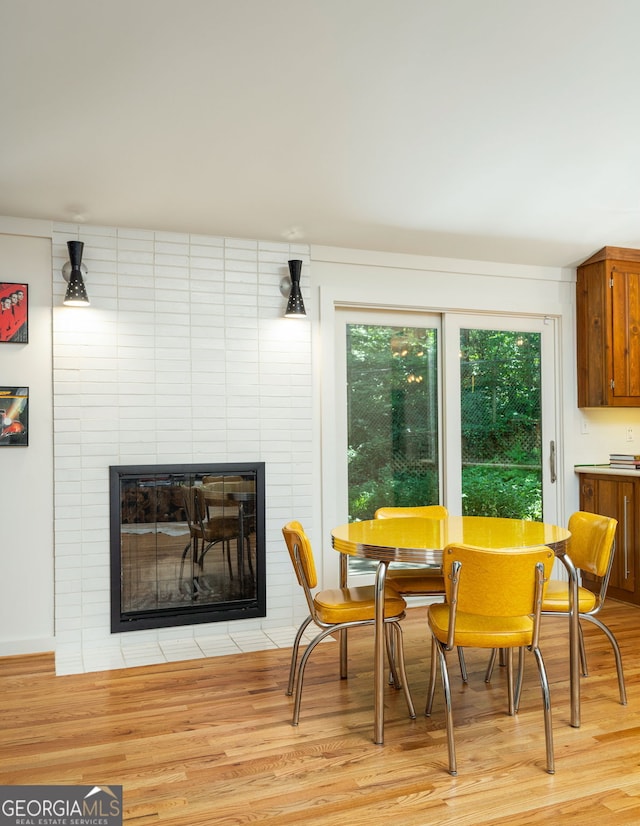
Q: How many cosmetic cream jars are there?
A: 0